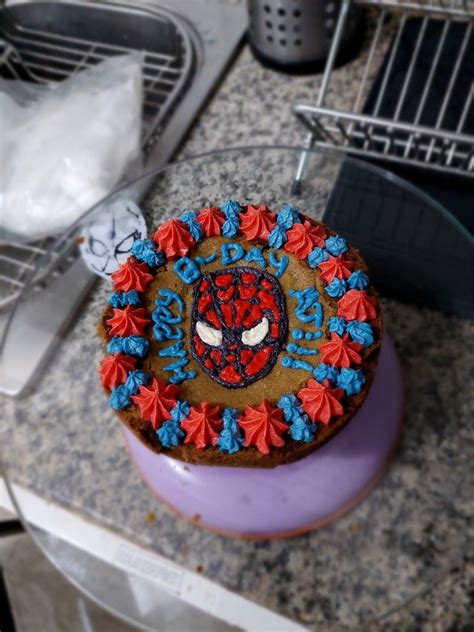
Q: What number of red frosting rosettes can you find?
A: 14